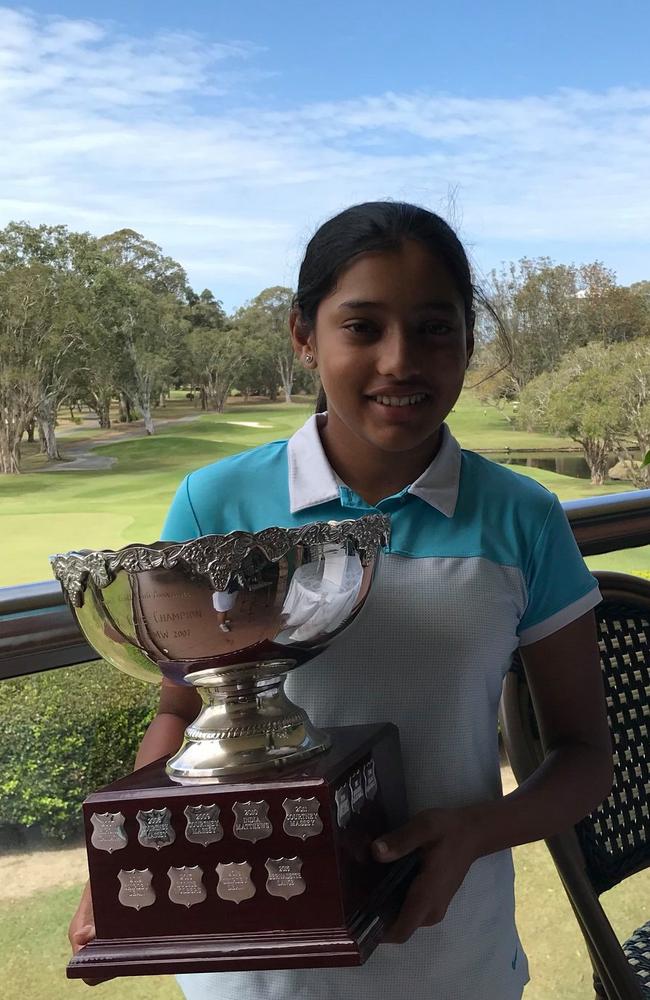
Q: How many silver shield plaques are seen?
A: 12